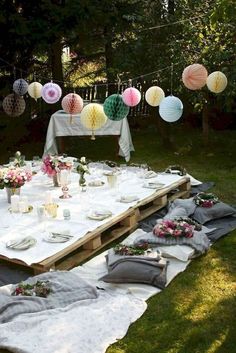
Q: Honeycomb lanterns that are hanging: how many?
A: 12